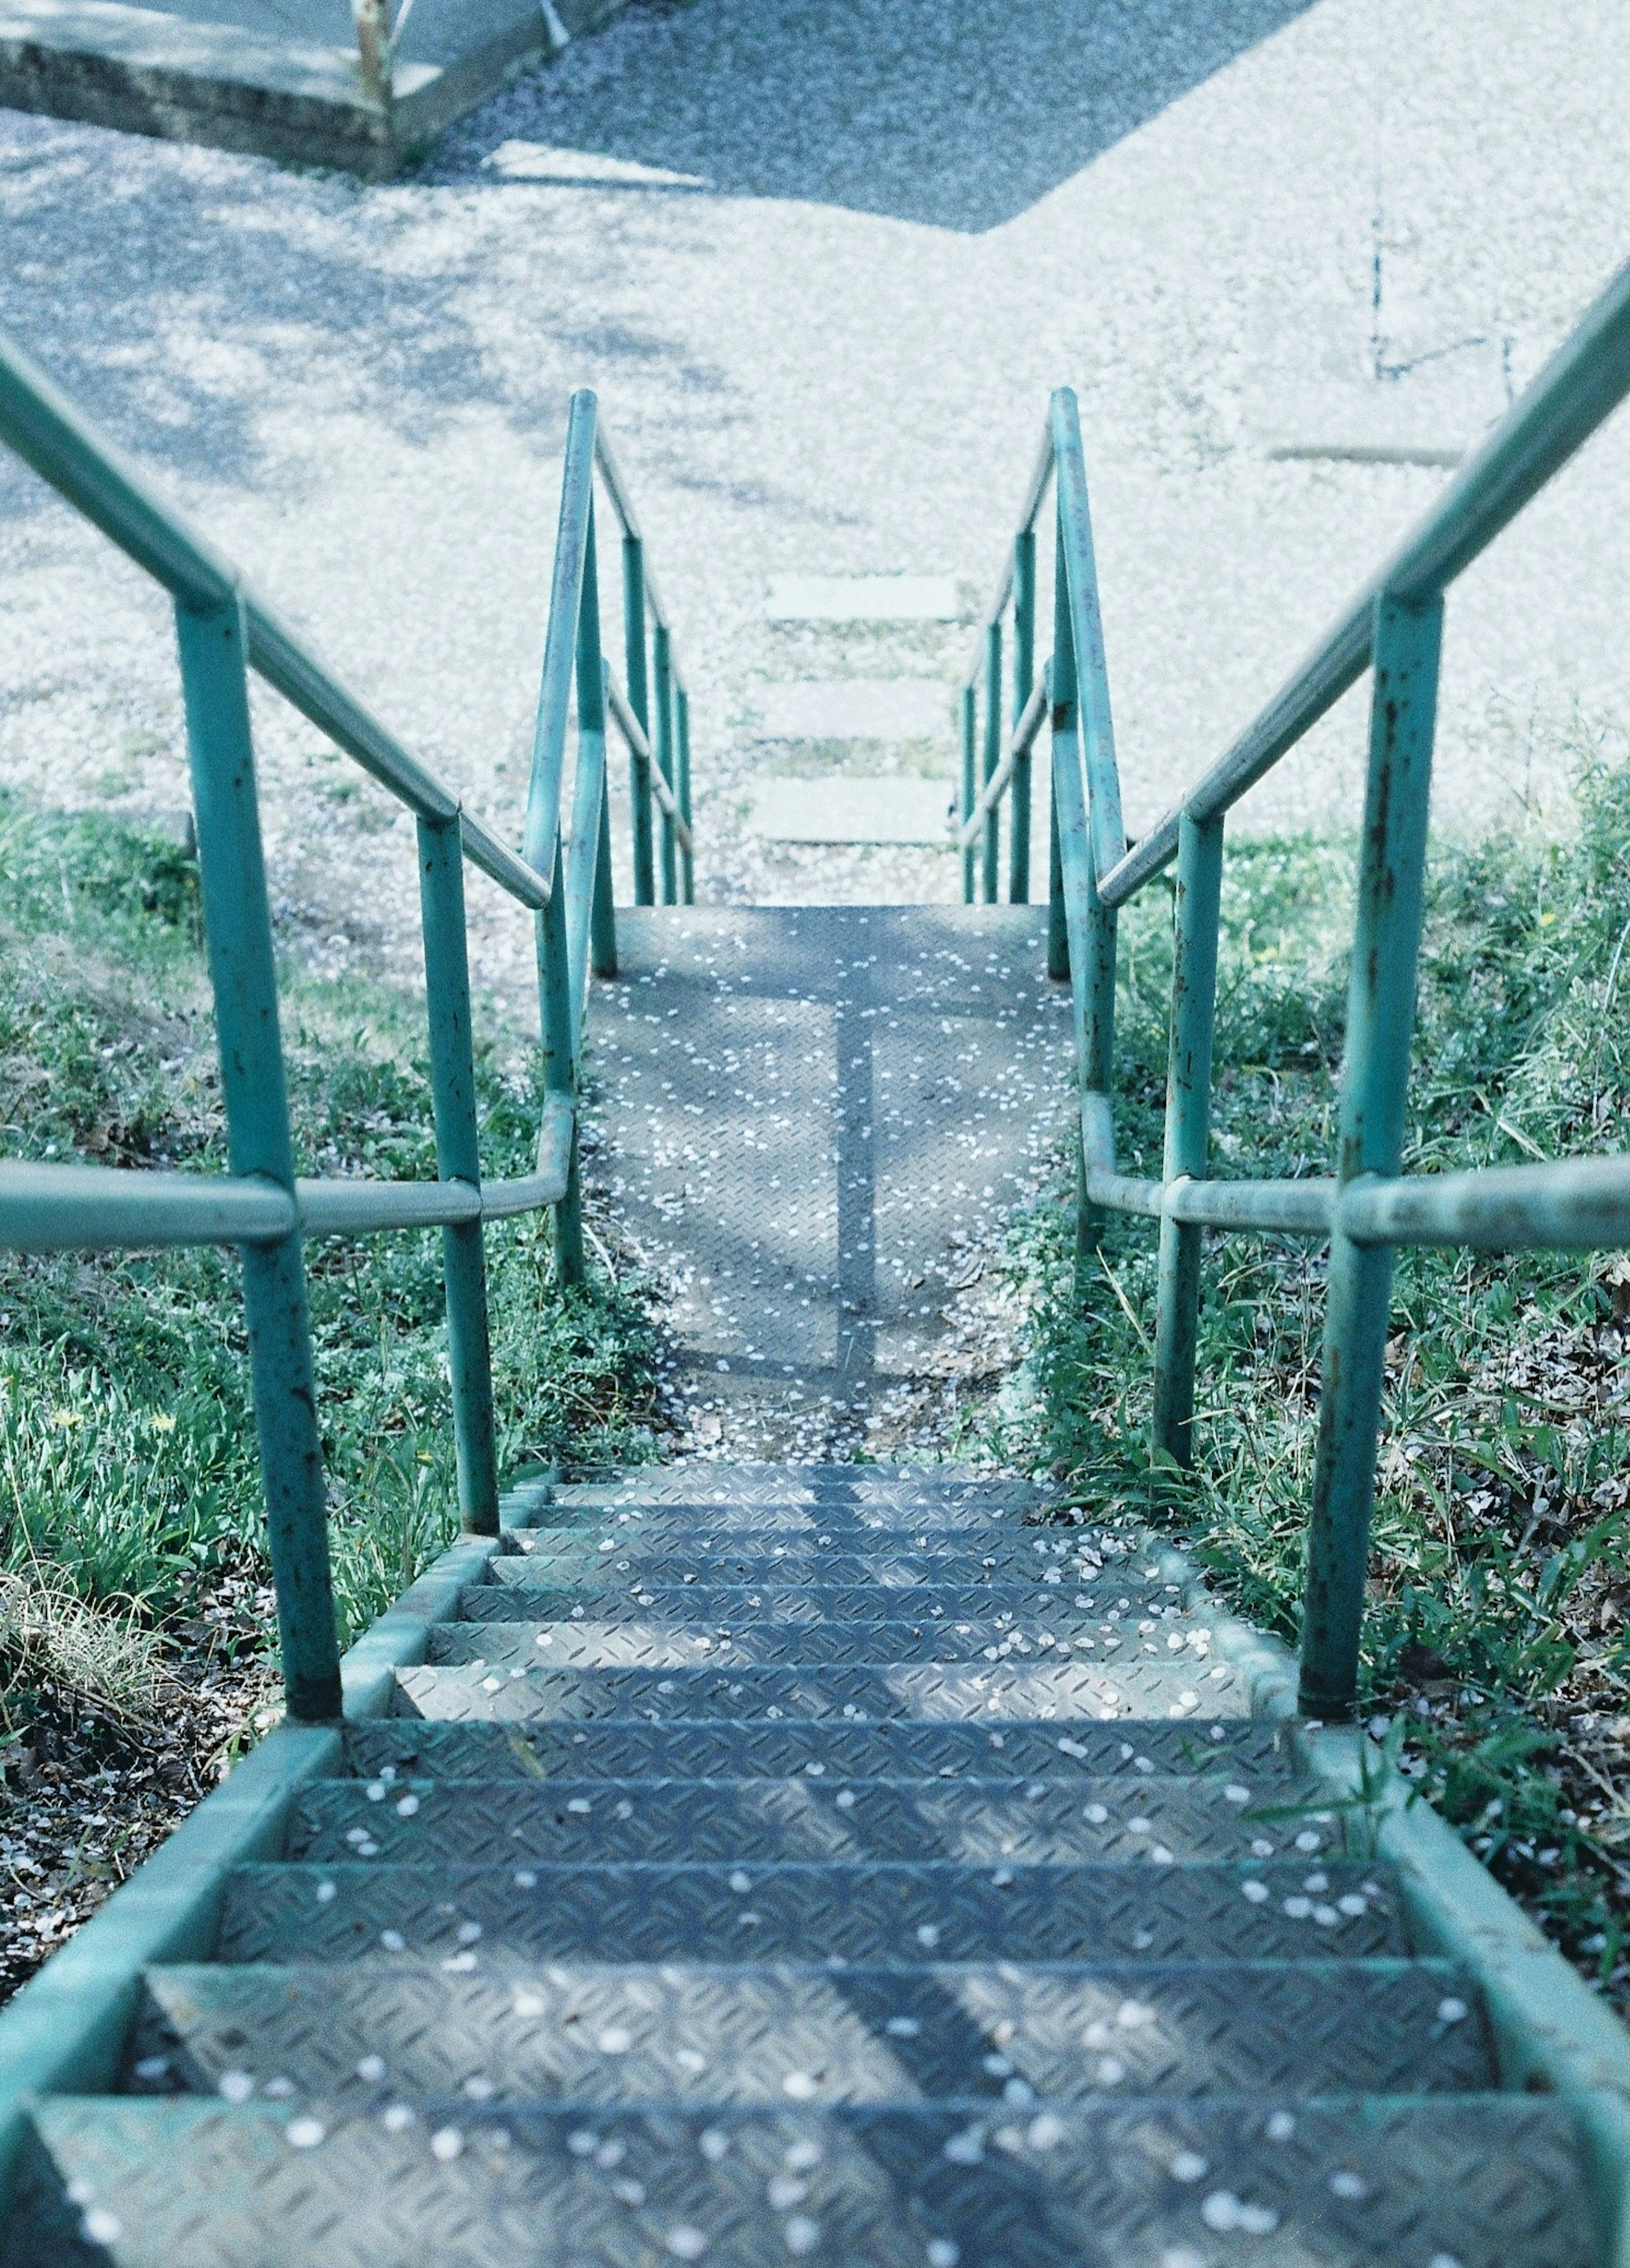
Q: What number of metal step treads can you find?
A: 13